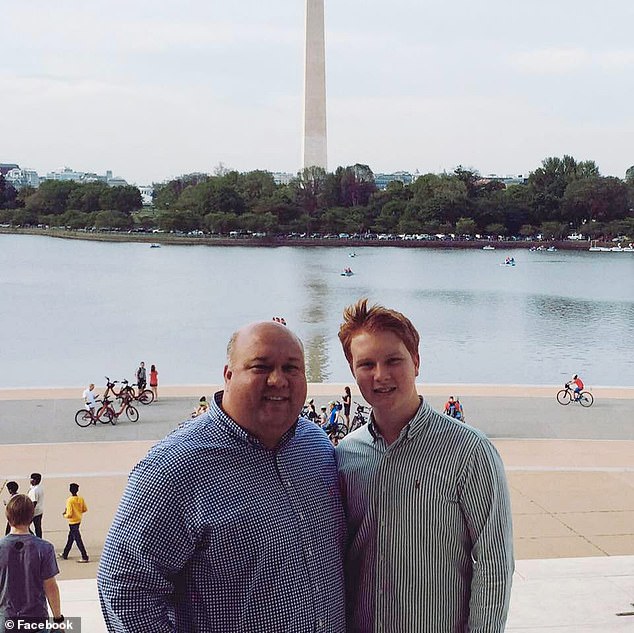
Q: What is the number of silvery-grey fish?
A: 0